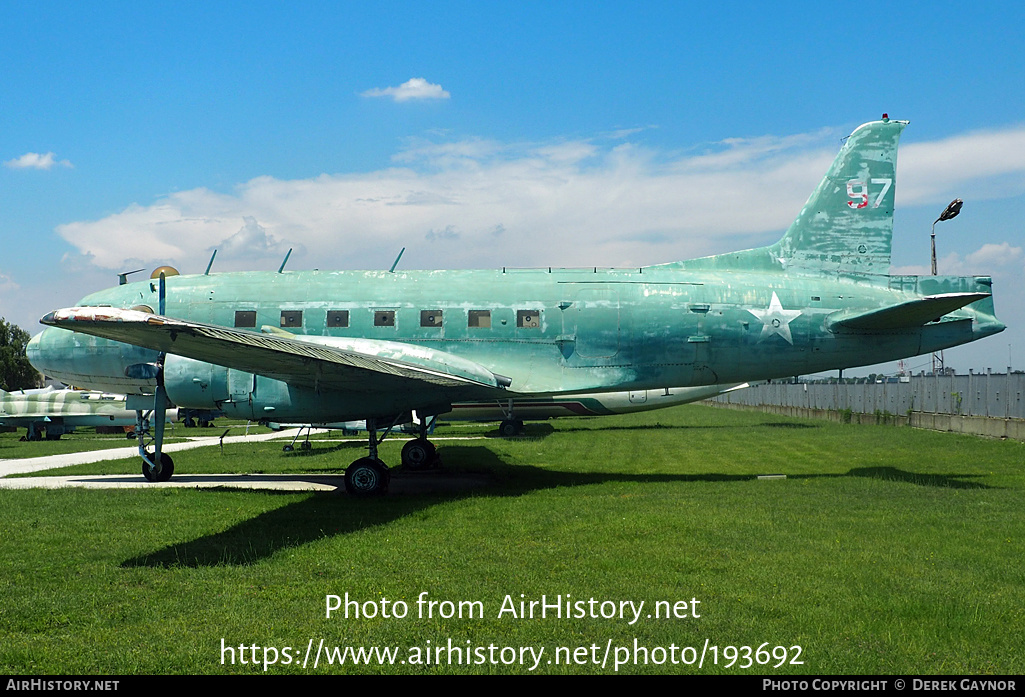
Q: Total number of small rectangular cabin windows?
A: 7